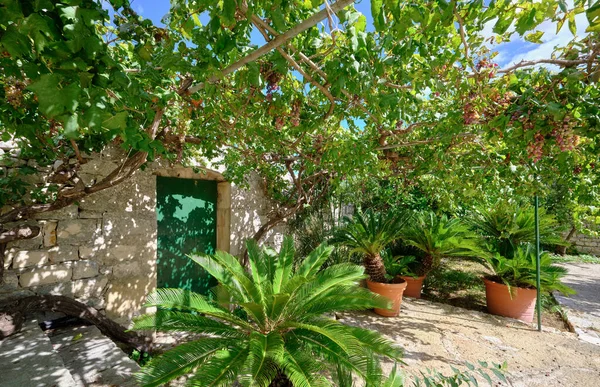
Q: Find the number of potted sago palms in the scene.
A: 3